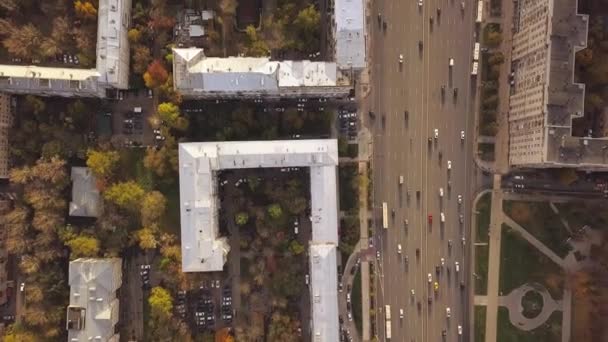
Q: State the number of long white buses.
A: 4